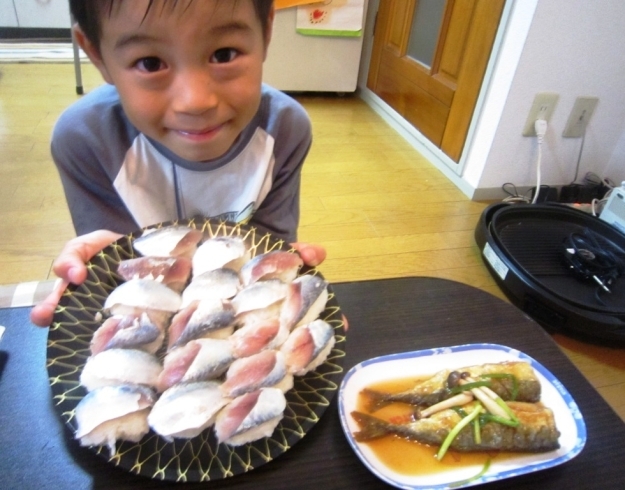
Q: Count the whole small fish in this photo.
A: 2